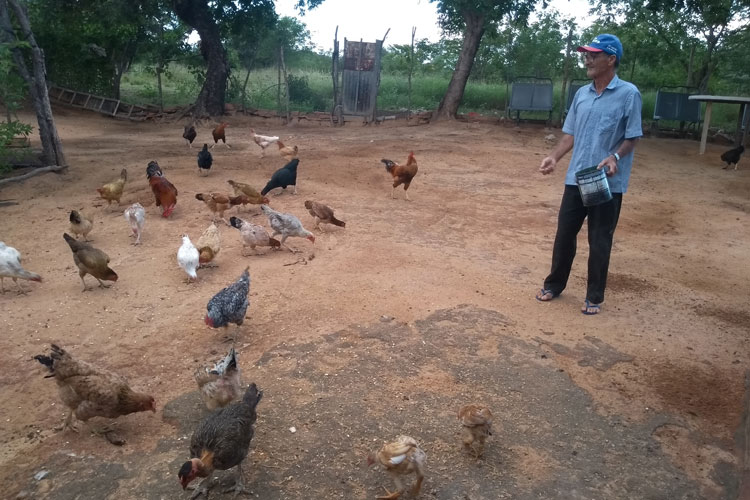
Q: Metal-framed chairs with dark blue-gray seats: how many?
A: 3